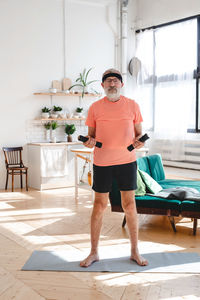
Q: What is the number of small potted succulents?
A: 3